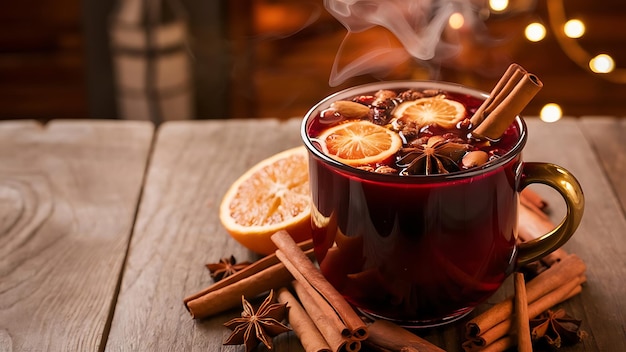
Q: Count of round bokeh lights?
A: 6